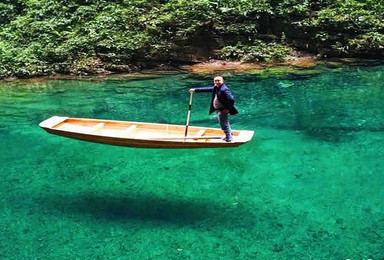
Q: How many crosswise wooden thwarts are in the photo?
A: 3